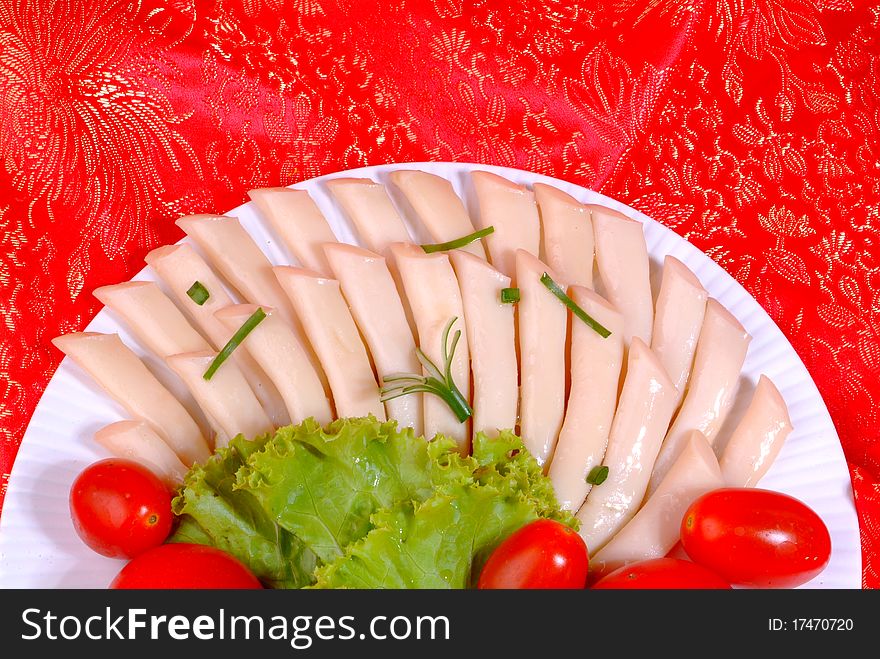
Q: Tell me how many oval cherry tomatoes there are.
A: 5